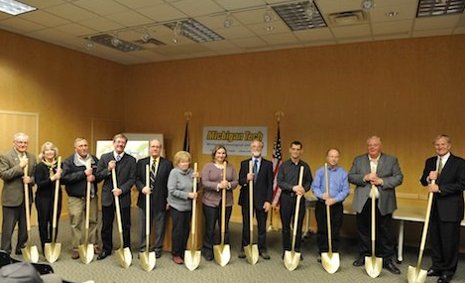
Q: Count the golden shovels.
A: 12